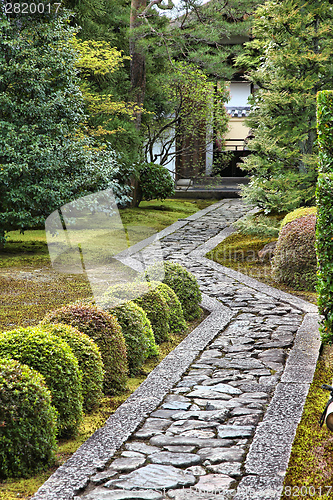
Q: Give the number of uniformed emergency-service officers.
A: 0